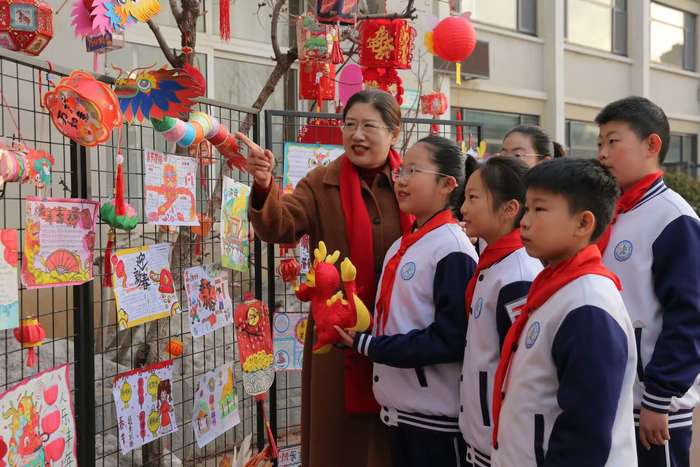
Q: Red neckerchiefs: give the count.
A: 4